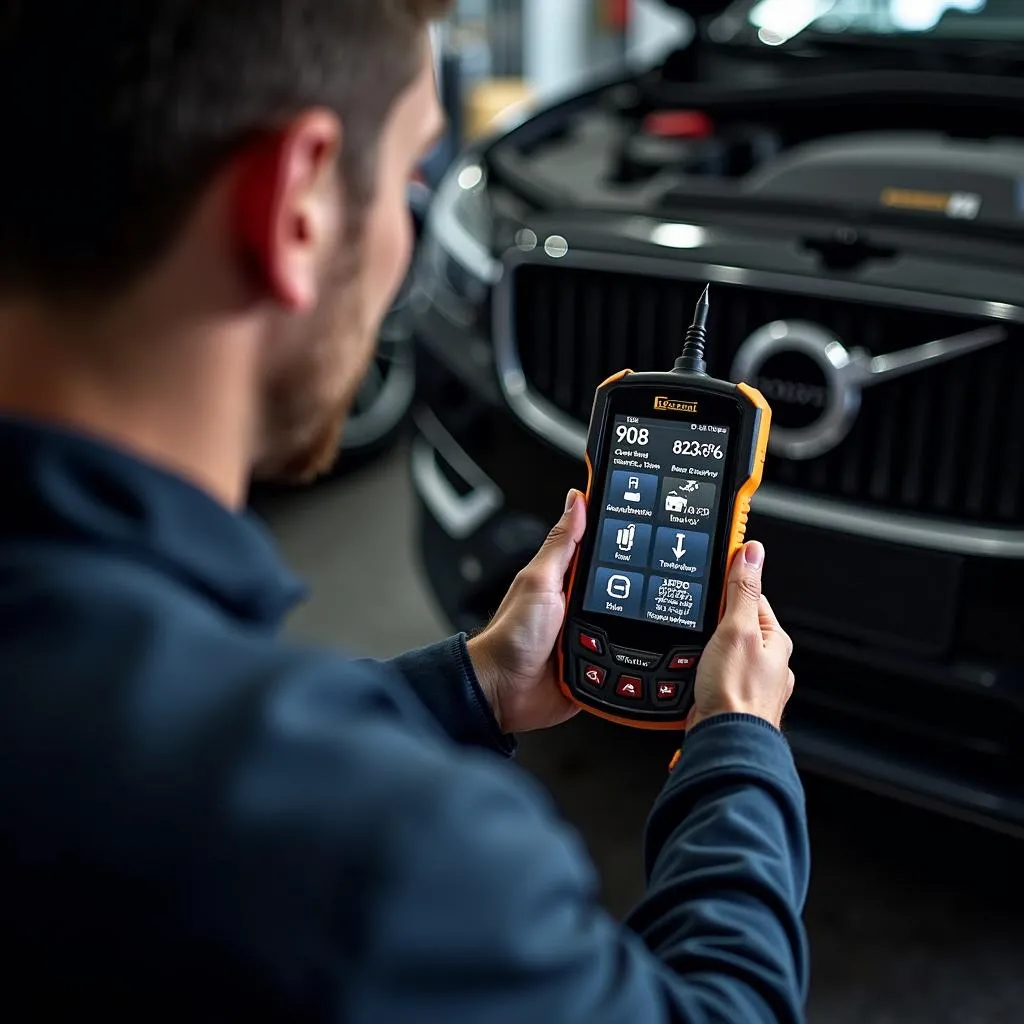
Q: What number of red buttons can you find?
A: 5